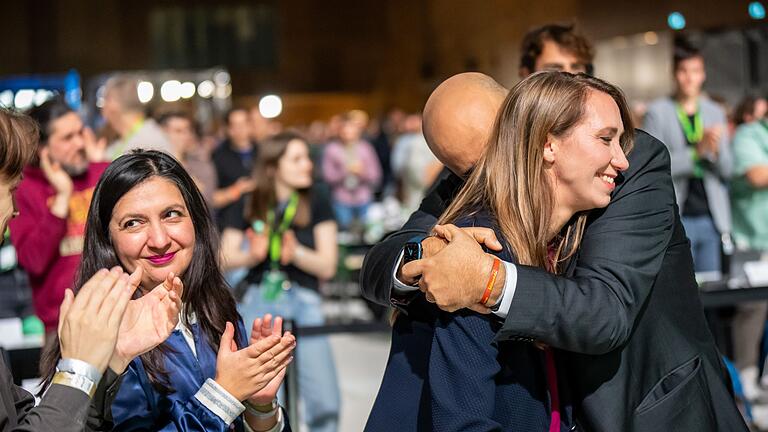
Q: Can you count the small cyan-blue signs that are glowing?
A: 2